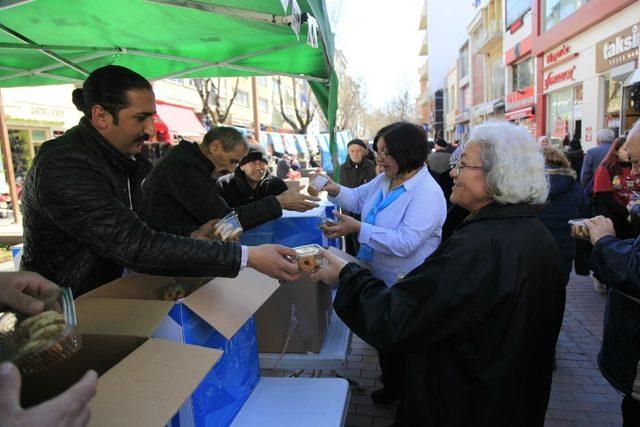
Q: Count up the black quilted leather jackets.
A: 1